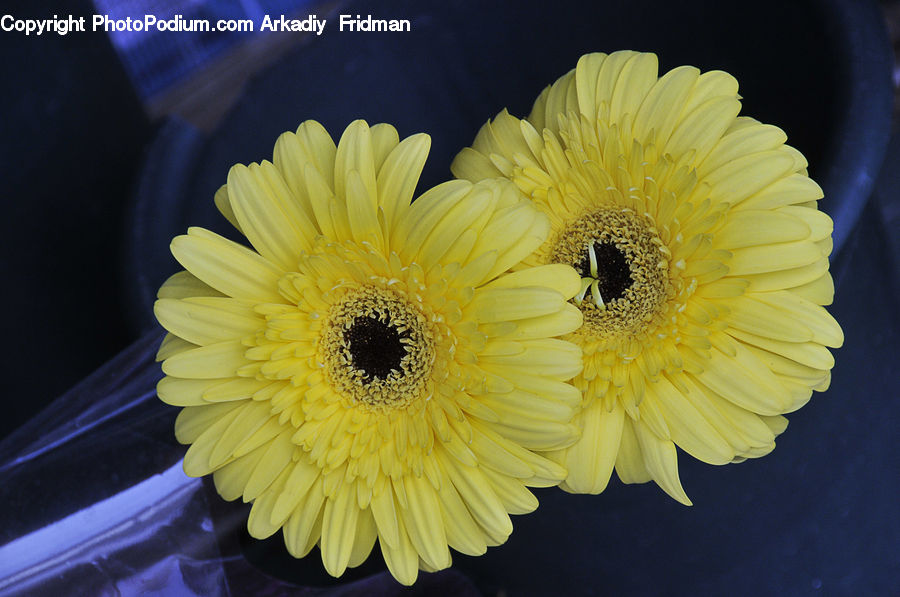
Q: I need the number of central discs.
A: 2